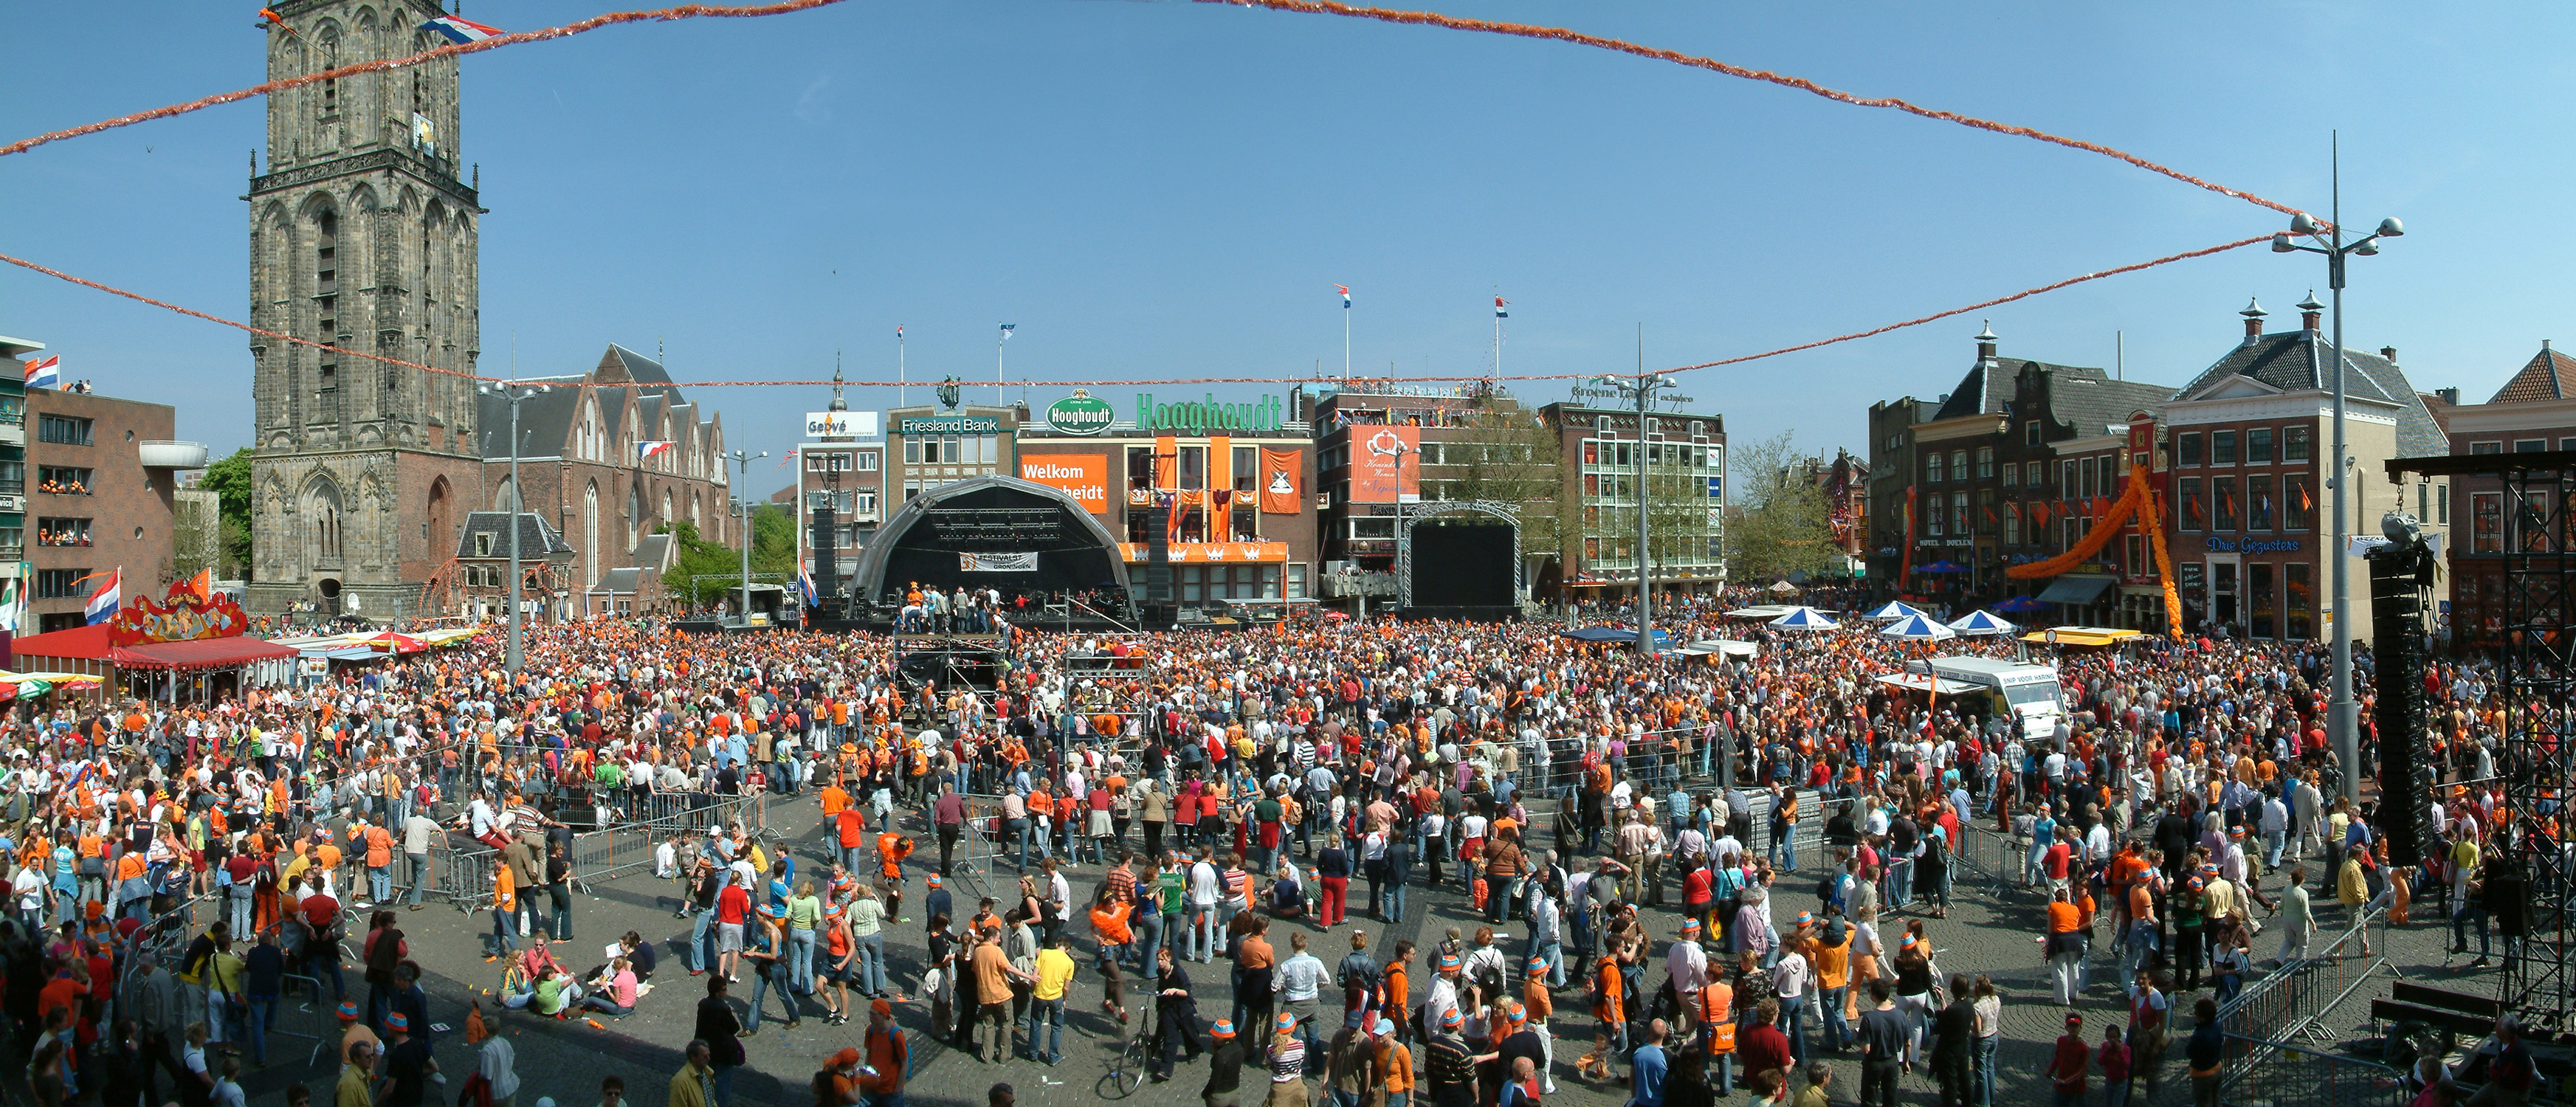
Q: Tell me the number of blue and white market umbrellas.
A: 4